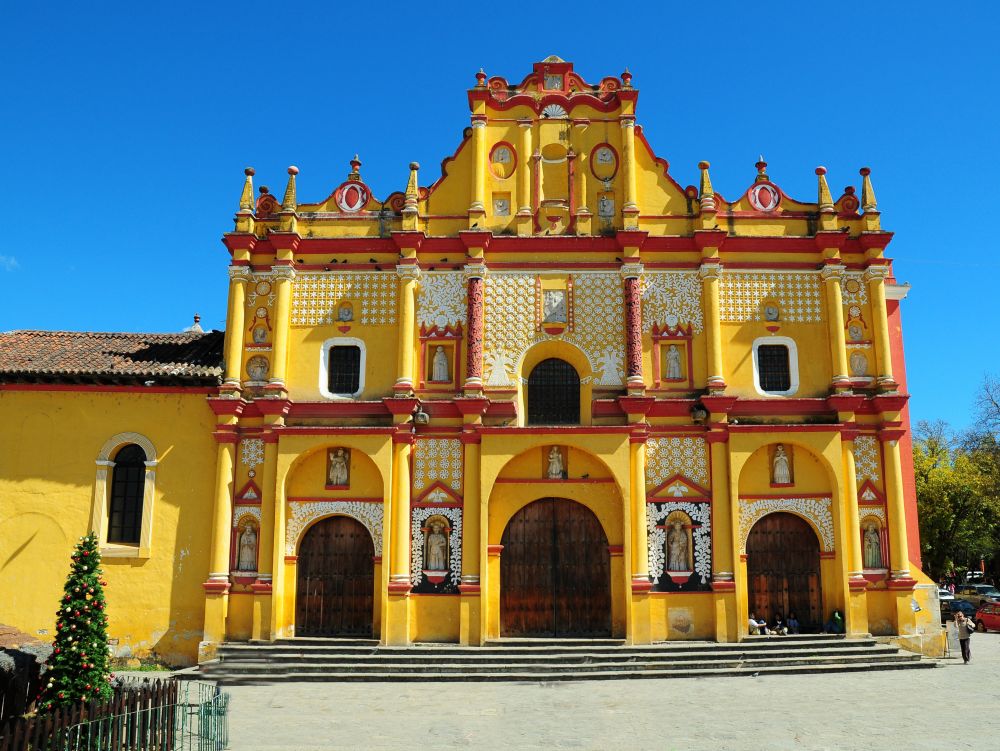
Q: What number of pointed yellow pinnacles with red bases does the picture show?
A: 6